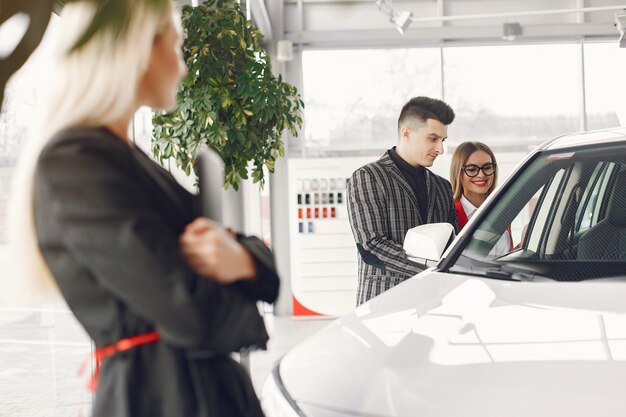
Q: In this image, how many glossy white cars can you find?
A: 1